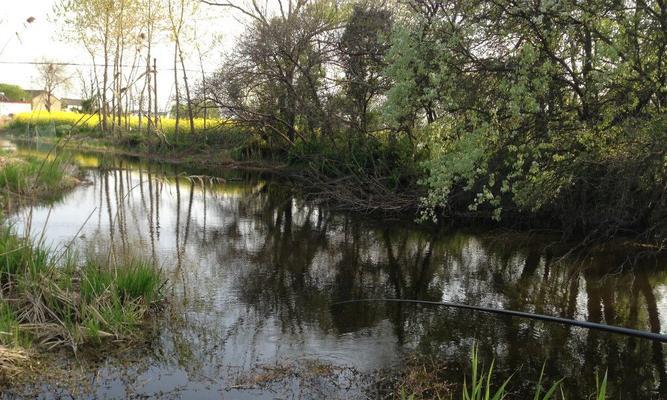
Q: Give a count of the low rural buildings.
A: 3